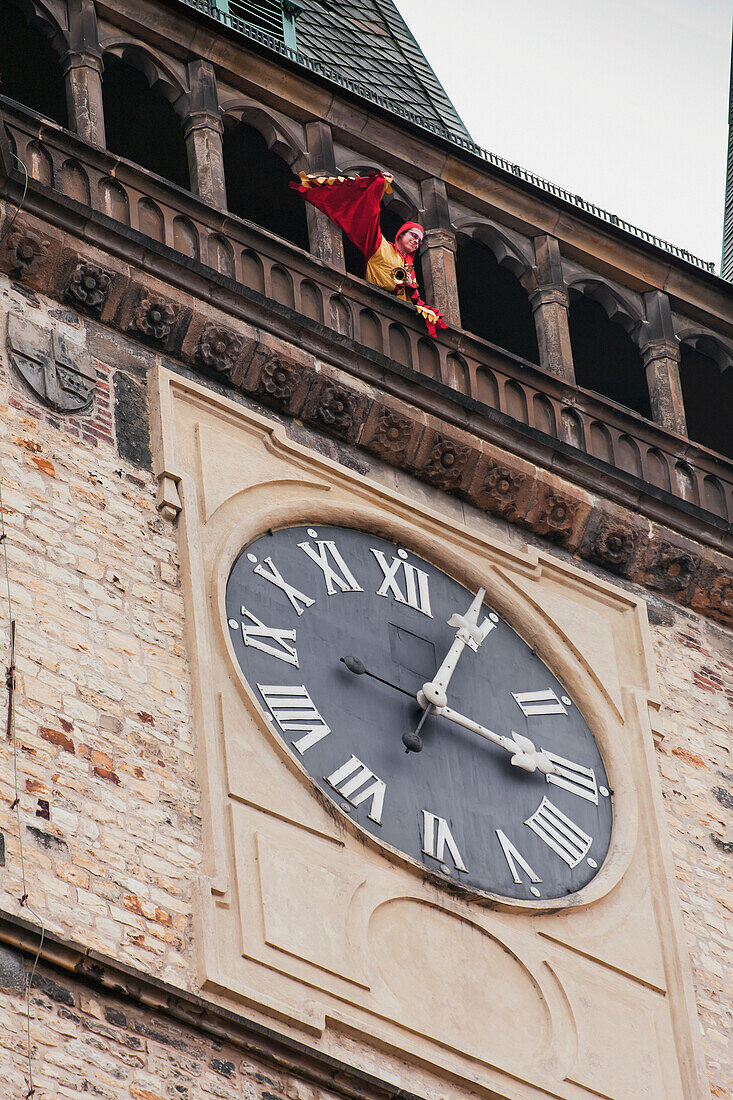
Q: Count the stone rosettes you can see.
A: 13